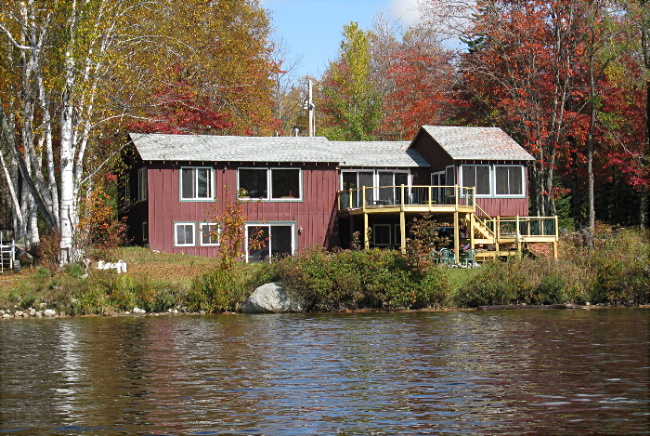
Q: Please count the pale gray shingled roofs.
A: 3